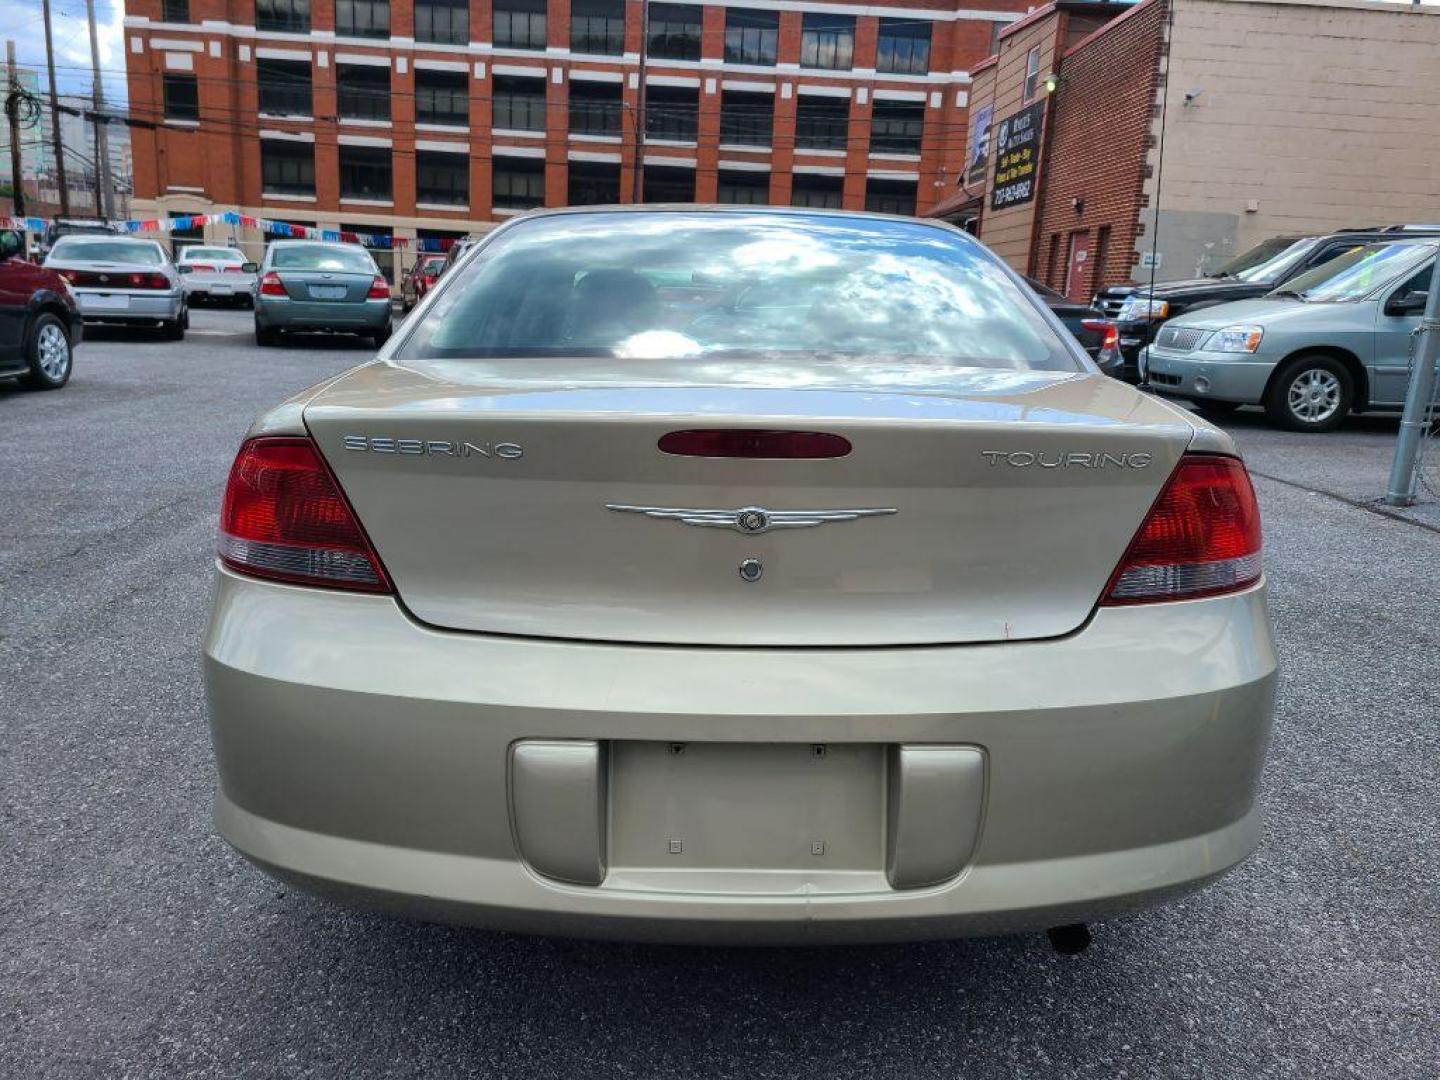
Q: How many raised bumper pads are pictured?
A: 2